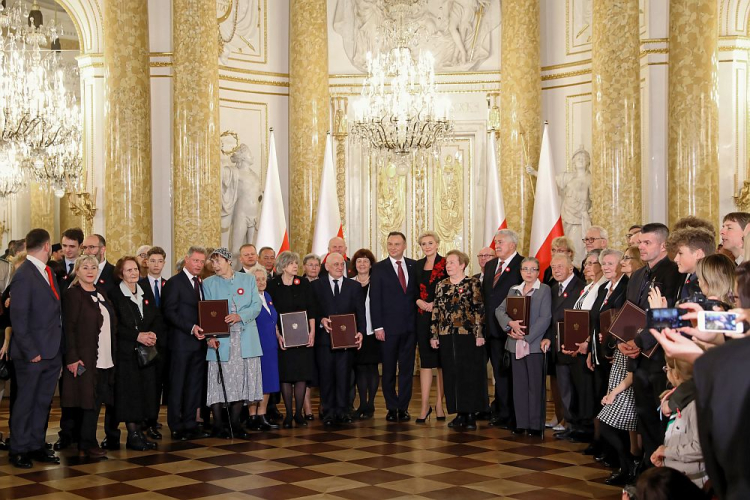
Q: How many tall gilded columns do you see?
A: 6